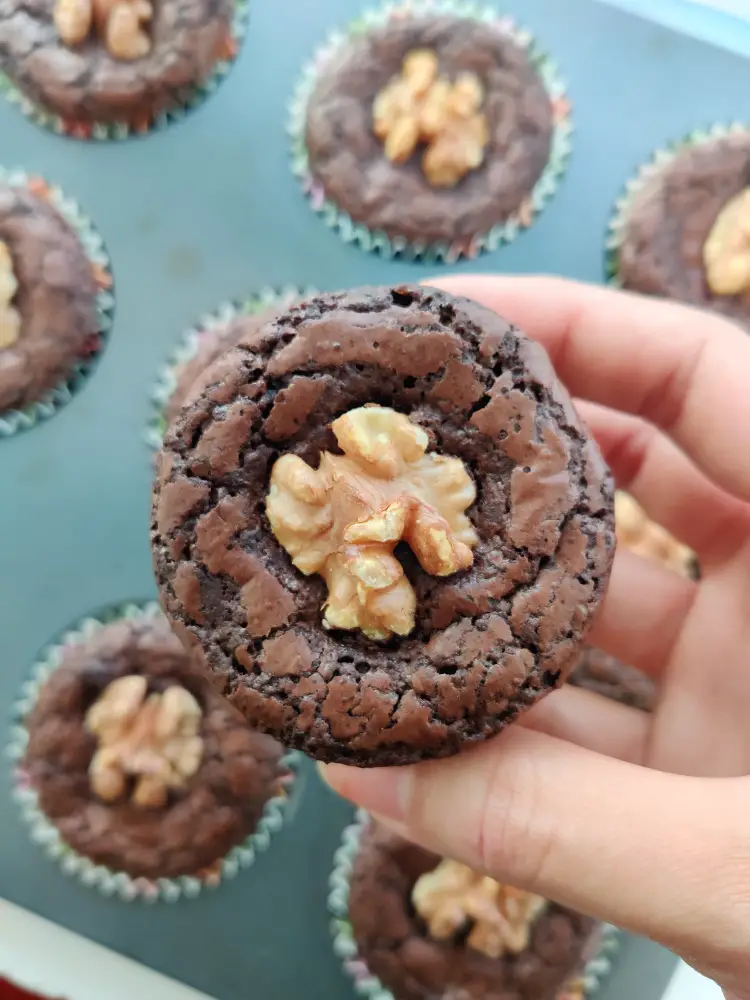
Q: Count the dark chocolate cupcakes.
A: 9